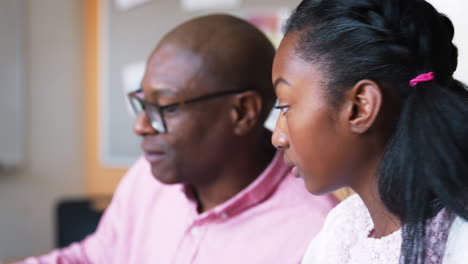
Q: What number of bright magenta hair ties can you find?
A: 1